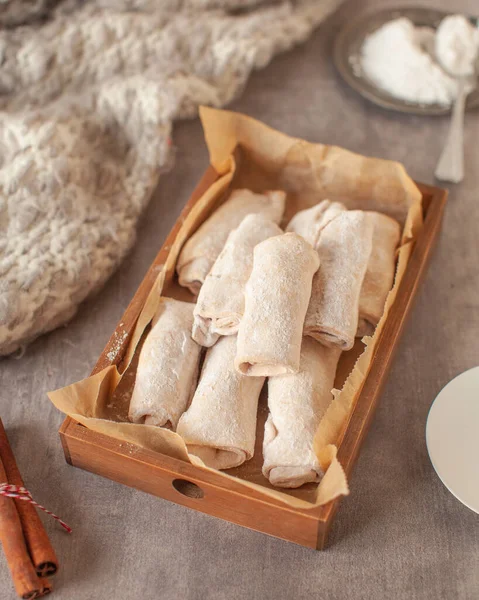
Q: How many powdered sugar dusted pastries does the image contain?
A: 9